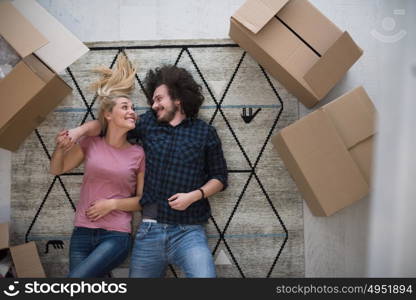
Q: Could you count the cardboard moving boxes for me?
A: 4